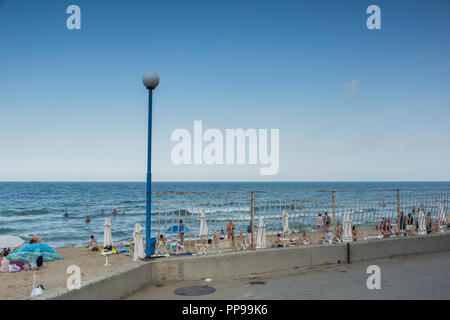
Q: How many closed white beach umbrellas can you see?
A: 8